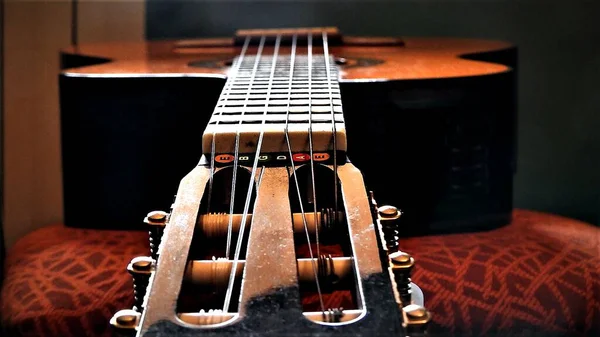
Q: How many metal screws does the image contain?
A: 6